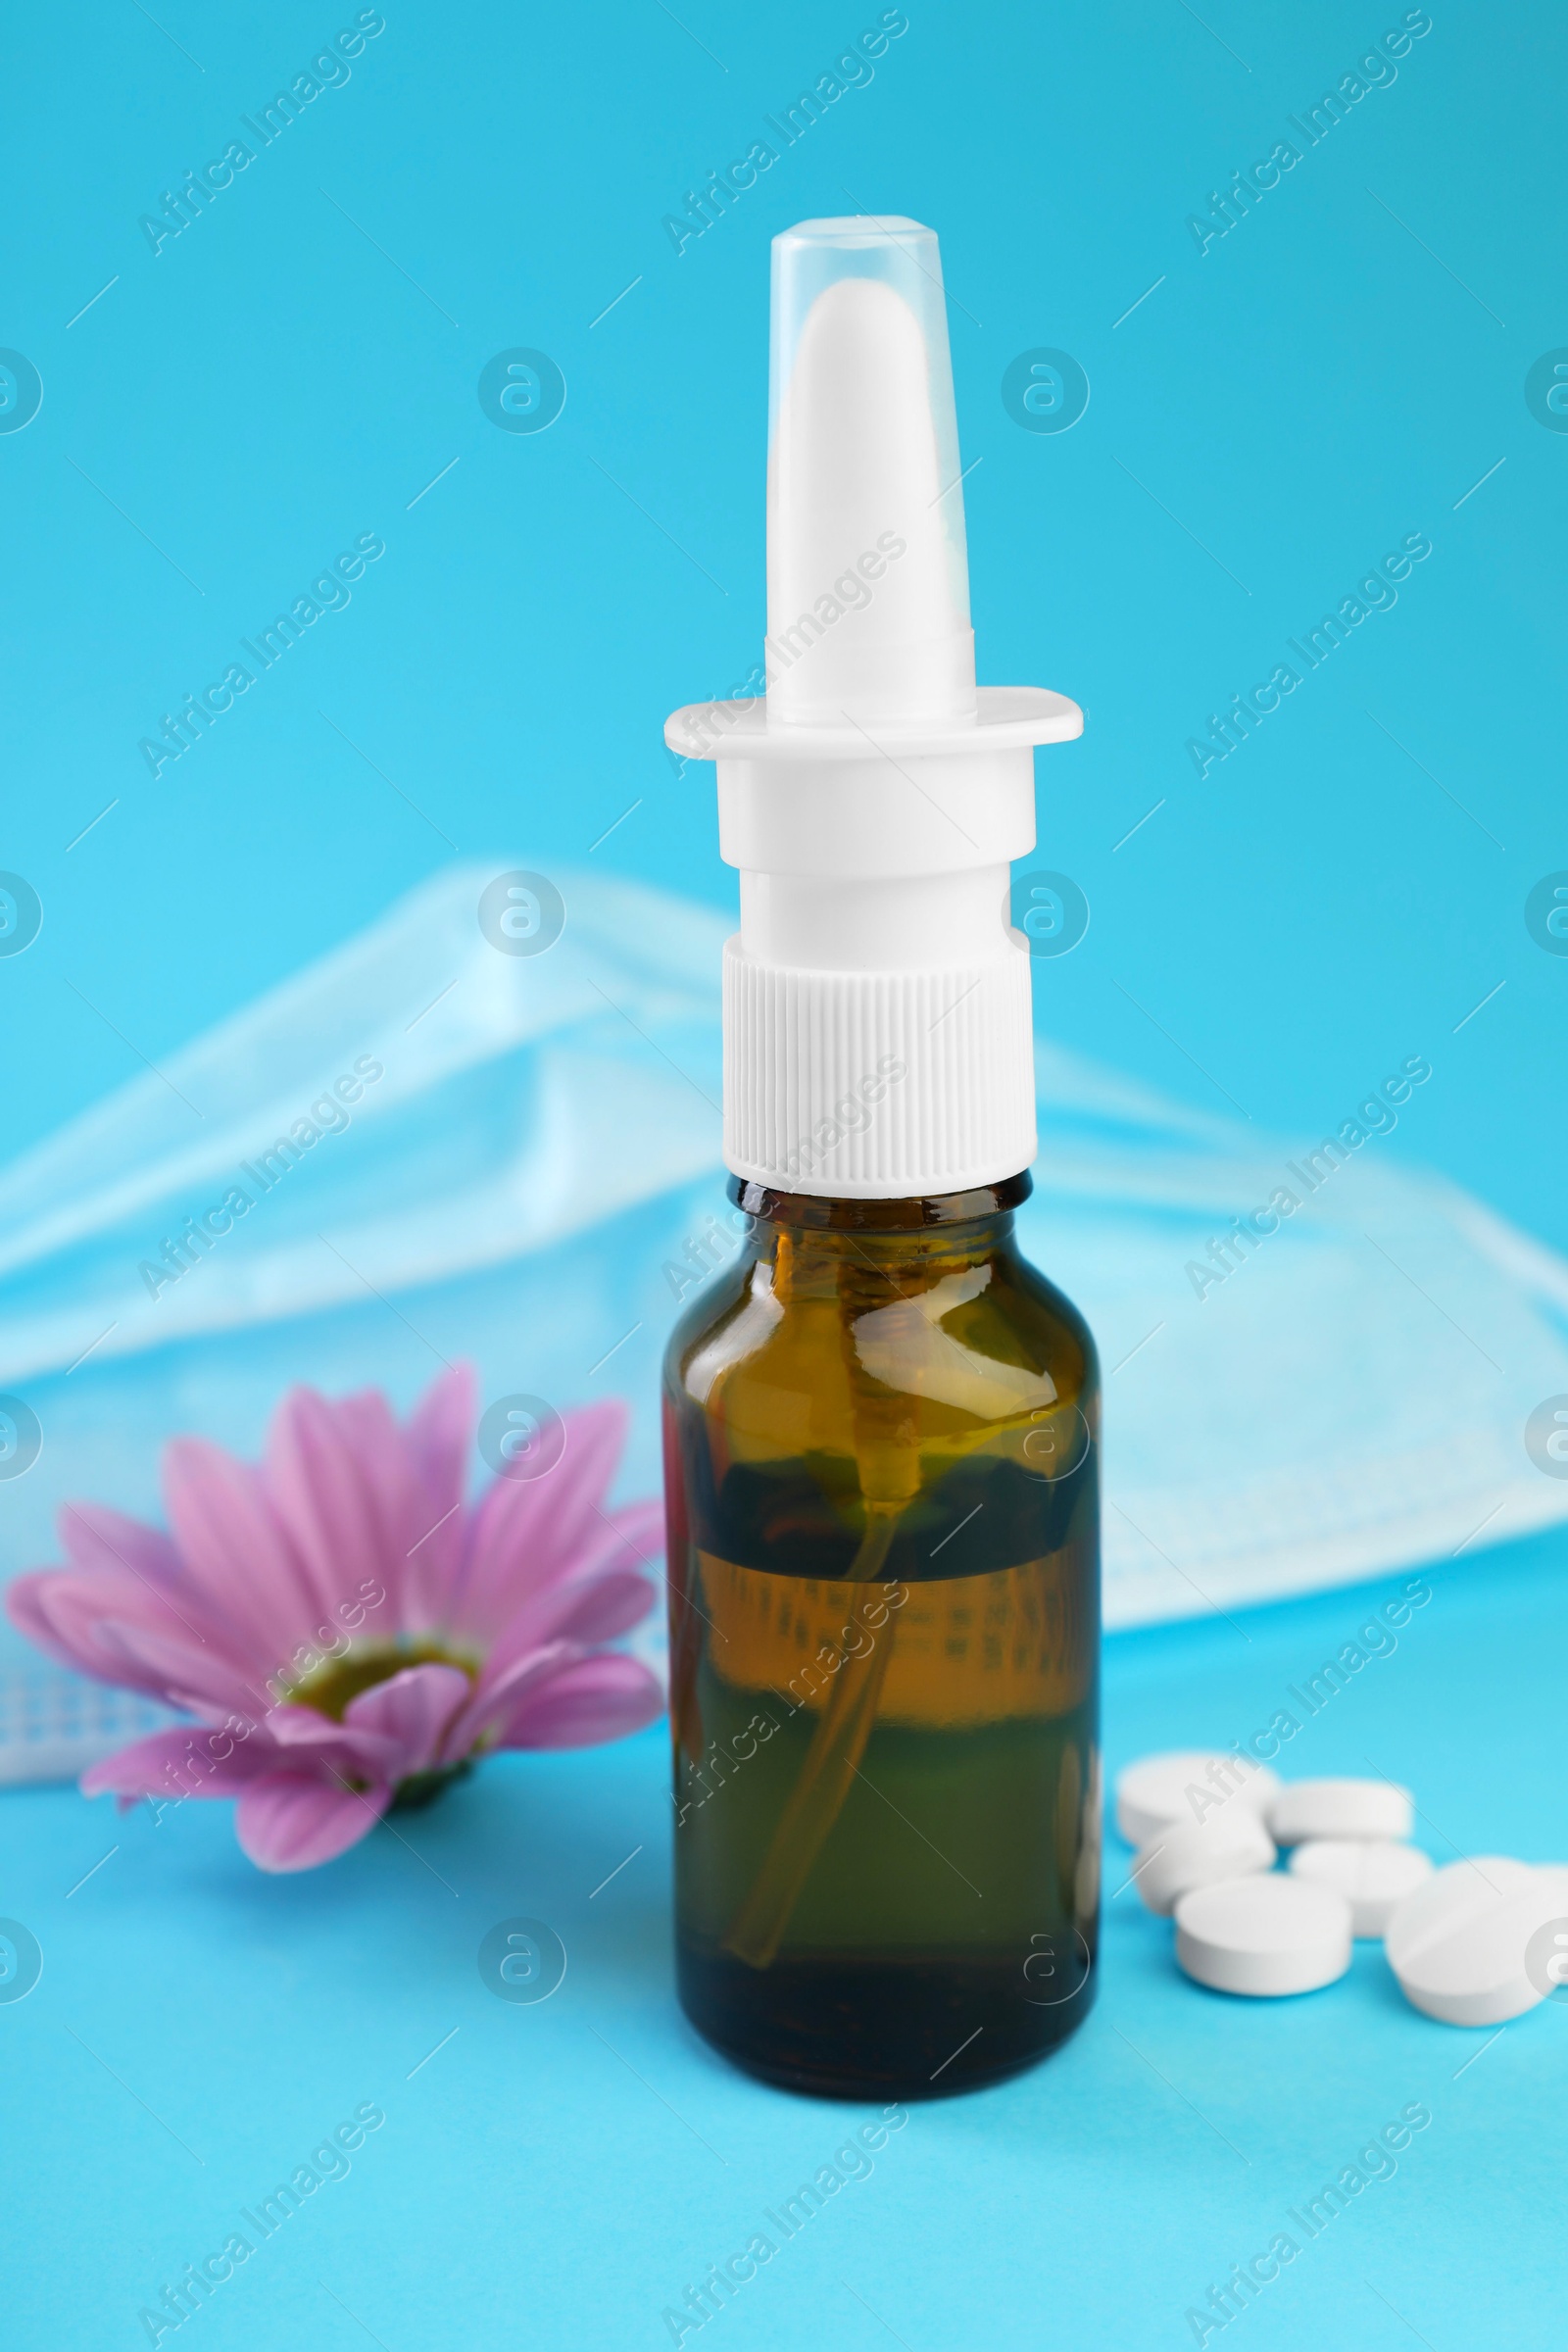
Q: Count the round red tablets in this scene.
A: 0